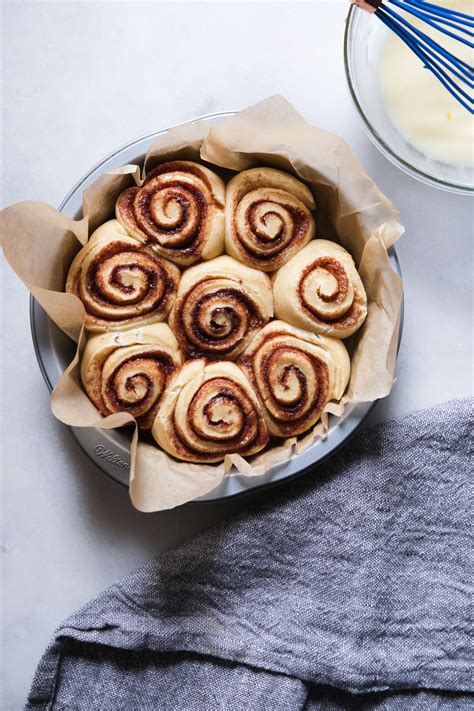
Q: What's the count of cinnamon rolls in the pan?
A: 8